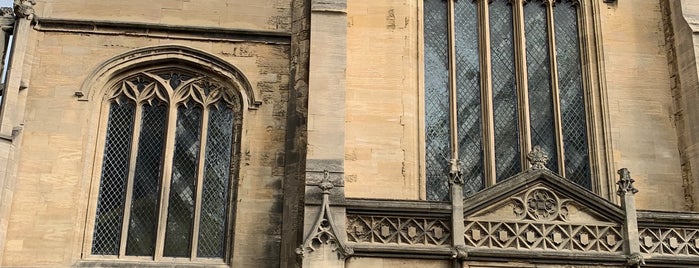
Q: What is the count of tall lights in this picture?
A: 9